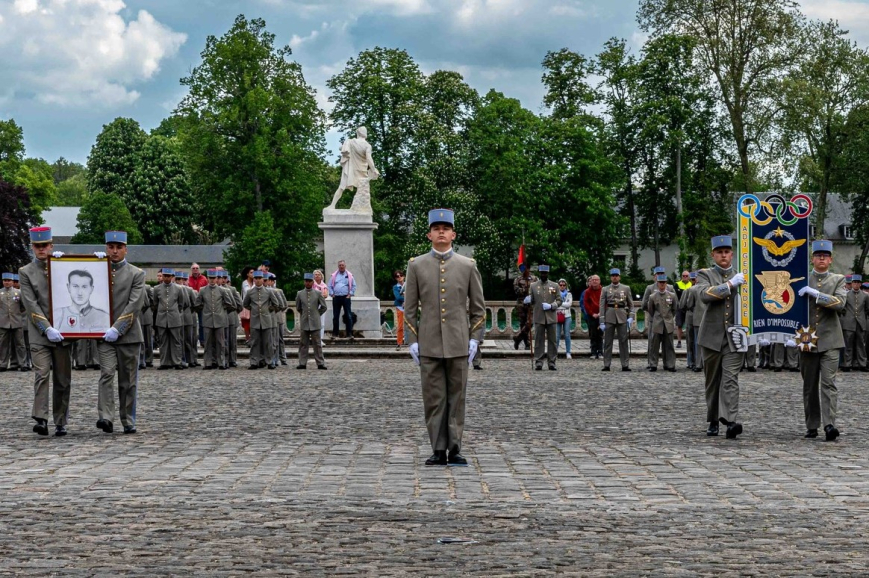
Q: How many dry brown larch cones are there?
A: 0